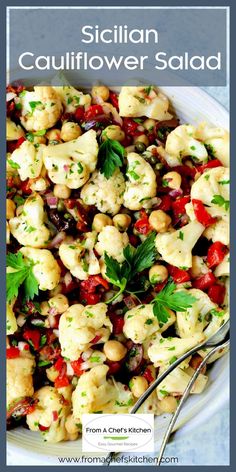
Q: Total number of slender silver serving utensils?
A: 2